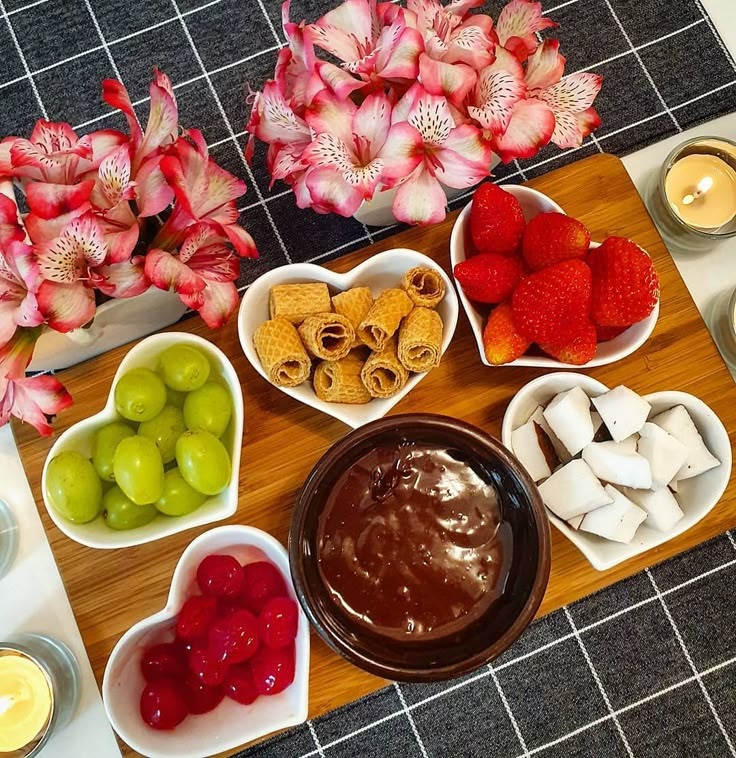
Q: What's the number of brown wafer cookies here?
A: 9